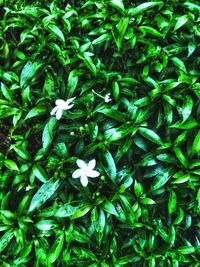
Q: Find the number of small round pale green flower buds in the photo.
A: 5